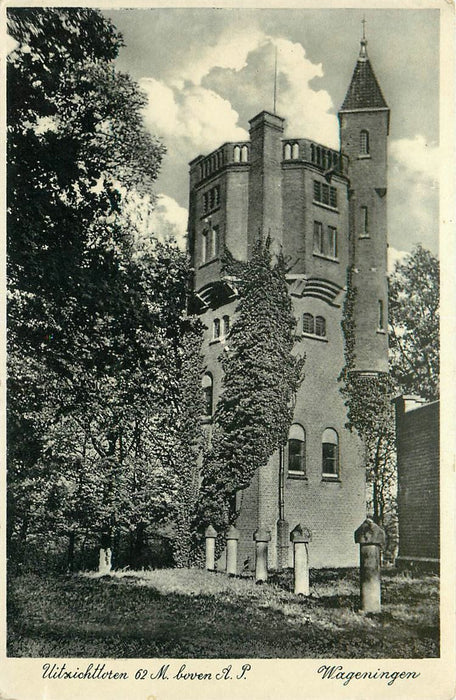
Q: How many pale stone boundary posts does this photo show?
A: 5